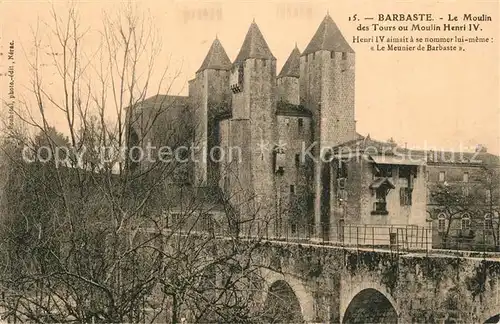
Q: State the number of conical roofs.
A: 4